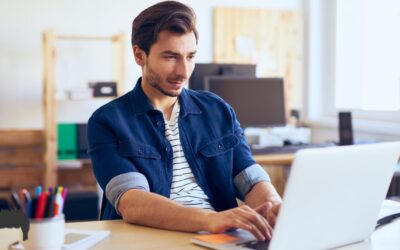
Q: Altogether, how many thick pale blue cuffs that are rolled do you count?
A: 2